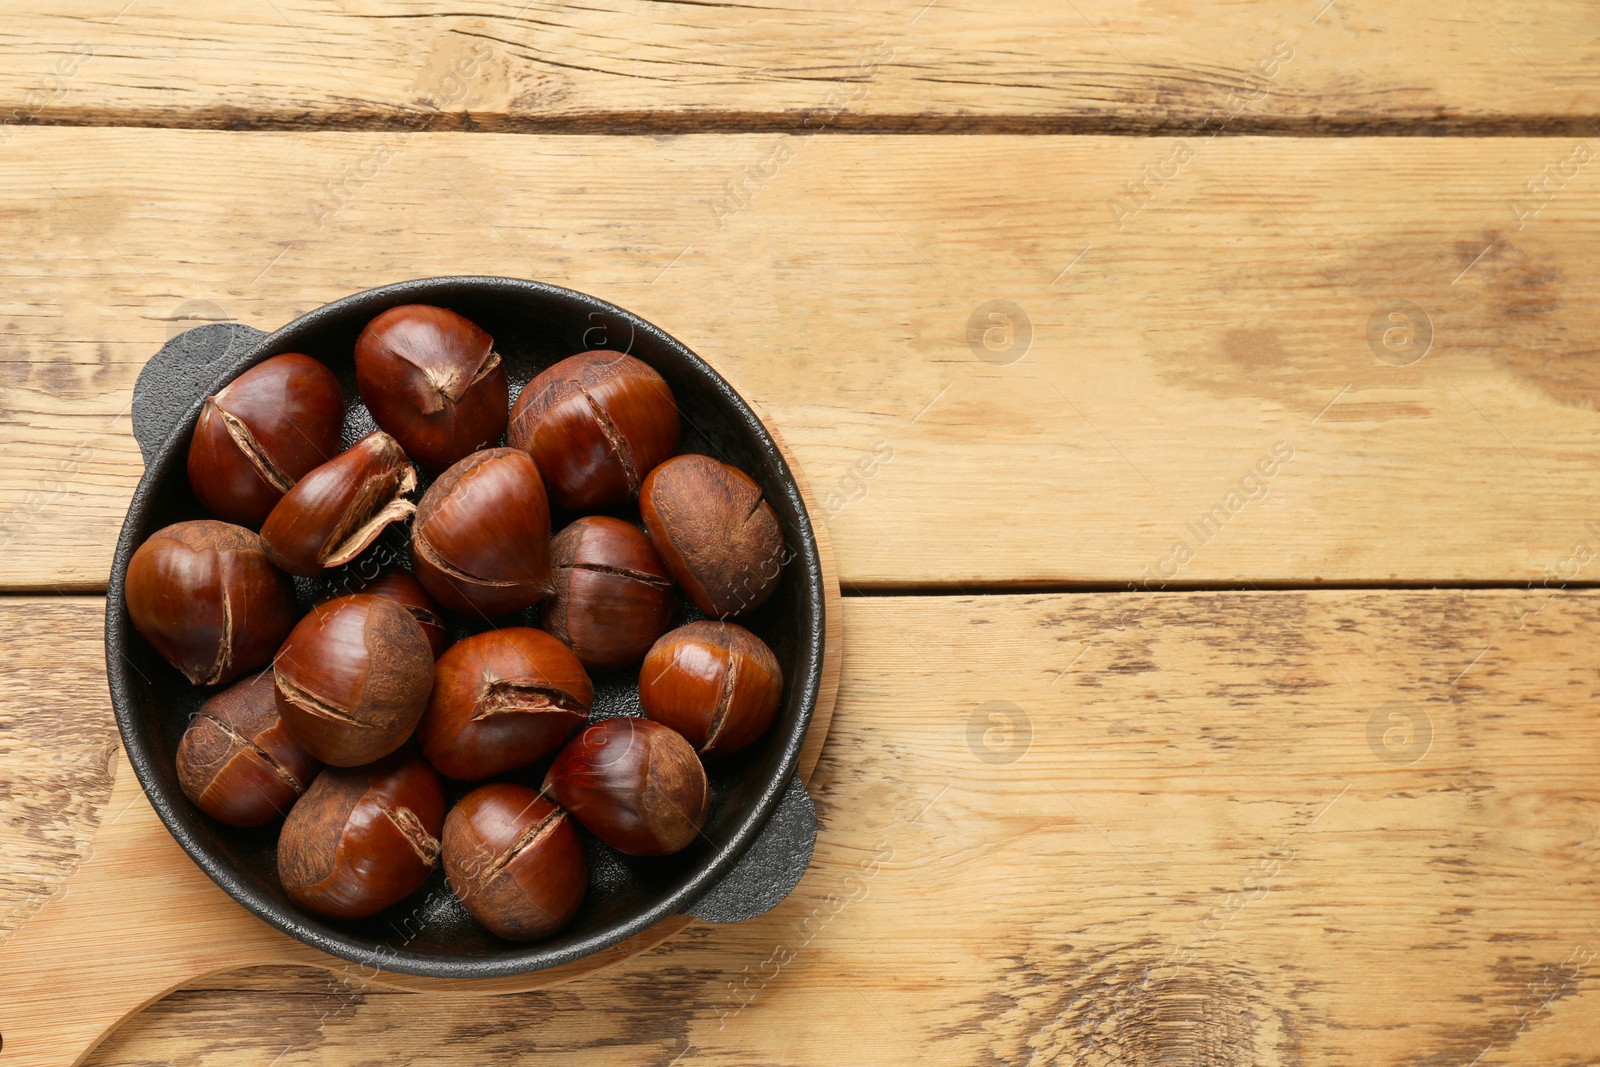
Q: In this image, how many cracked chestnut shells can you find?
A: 15